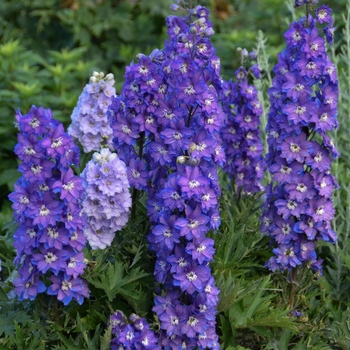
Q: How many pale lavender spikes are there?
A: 2